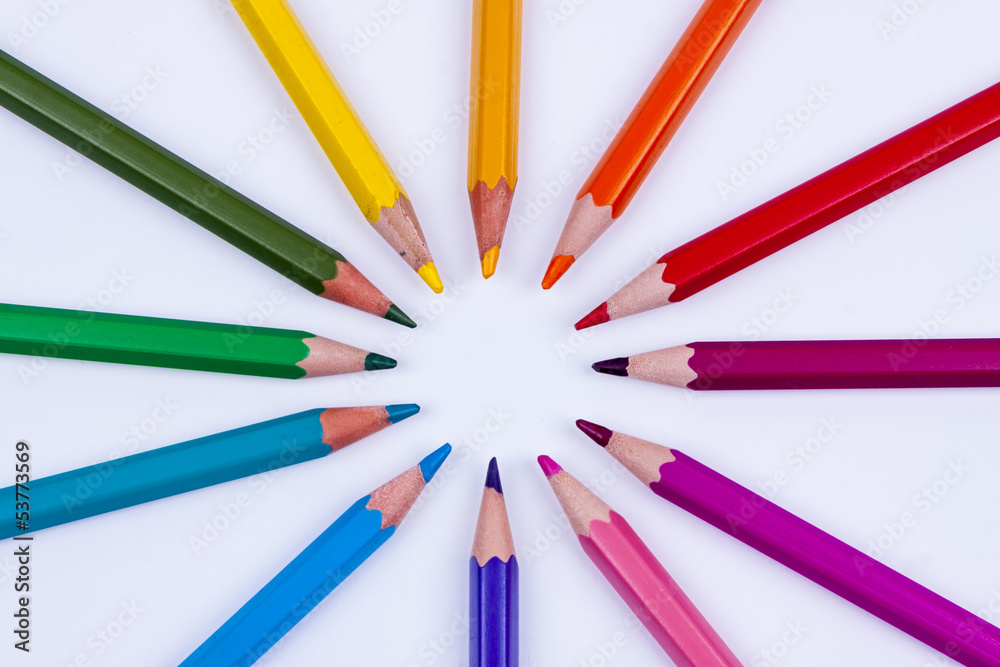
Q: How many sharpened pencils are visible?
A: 12